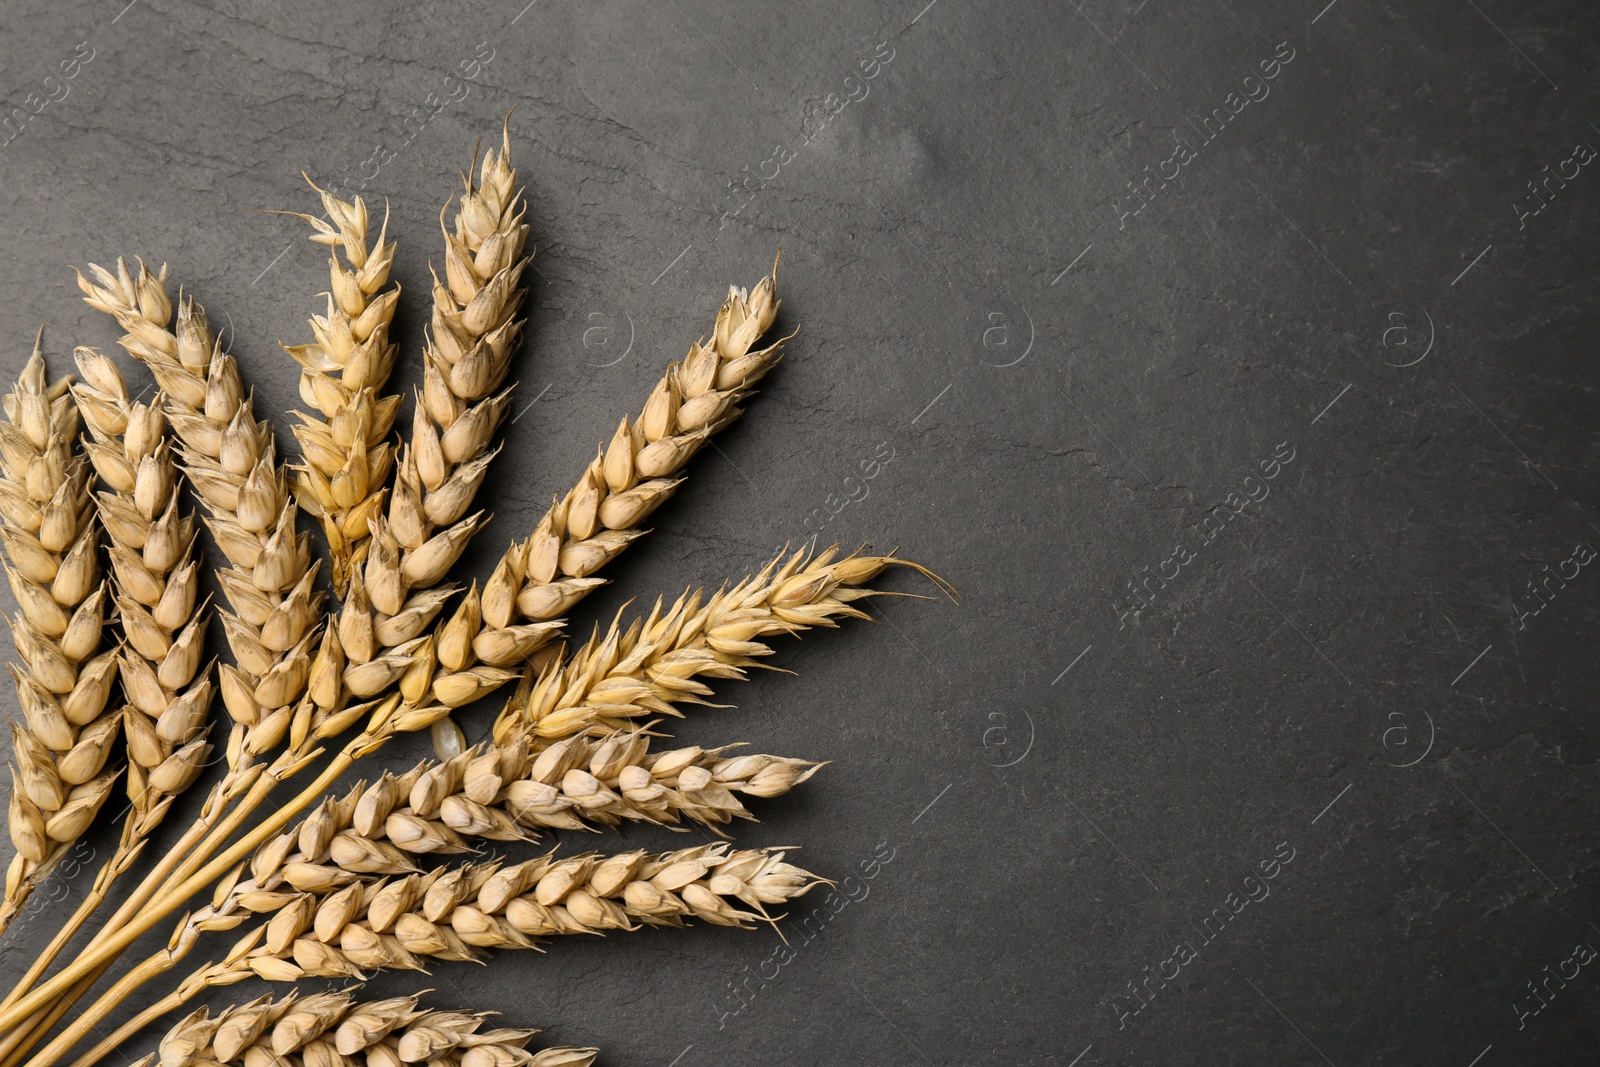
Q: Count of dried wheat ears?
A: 10